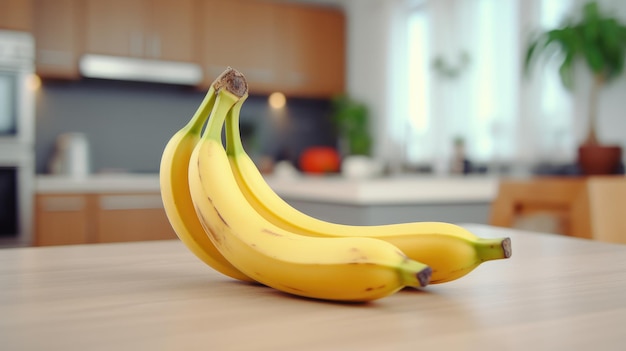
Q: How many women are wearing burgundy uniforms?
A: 0